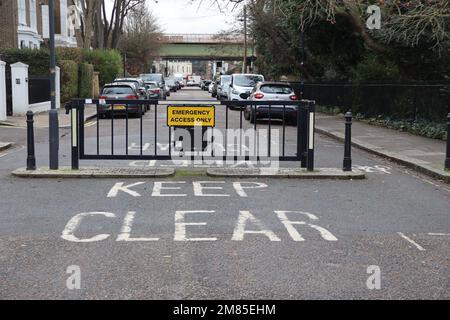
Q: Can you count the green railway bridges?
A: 1